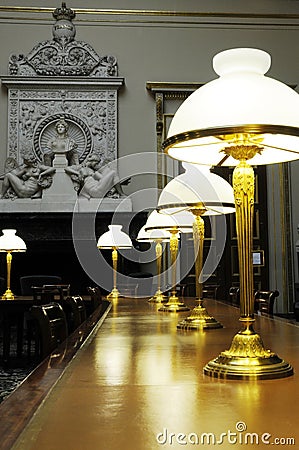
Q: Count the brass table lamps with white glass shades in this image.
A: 6